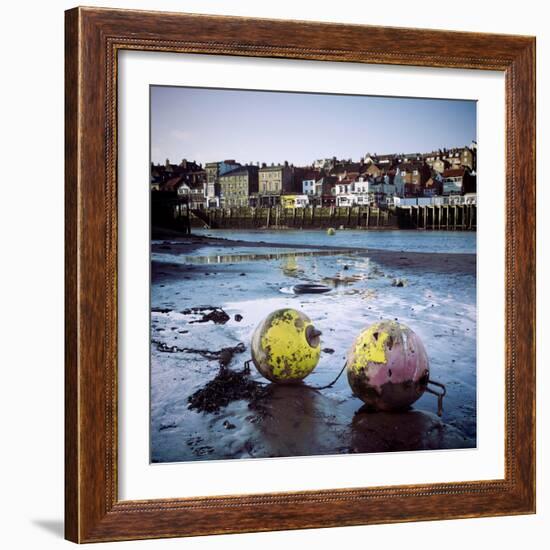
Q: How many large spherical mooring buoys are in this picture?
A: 2